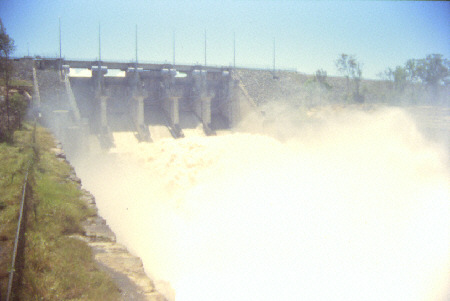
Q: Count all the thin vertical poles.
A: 7